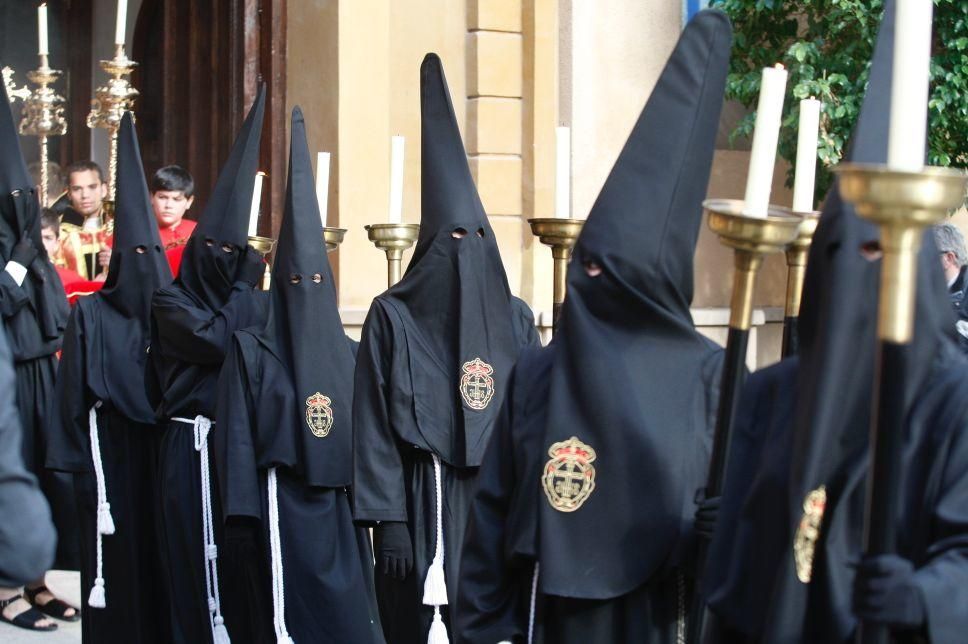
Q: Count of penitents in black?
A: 7